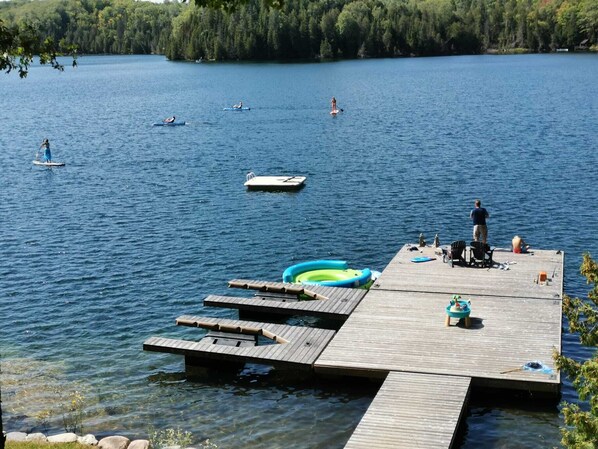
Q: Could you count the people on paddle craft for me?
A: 4